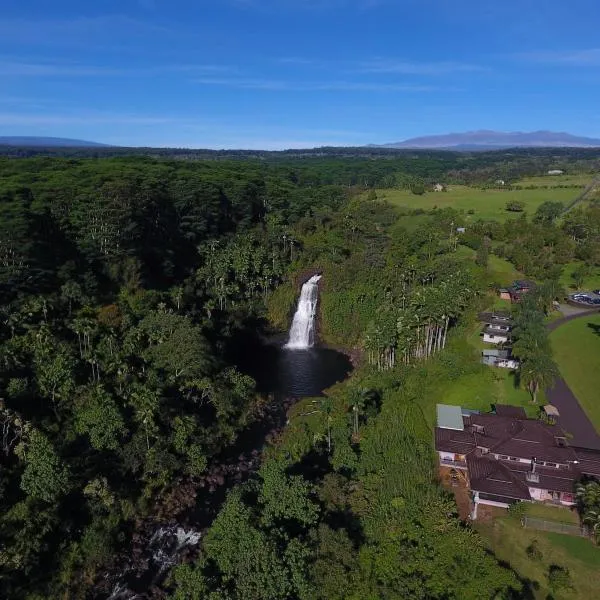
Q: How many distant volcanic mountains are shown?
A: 2